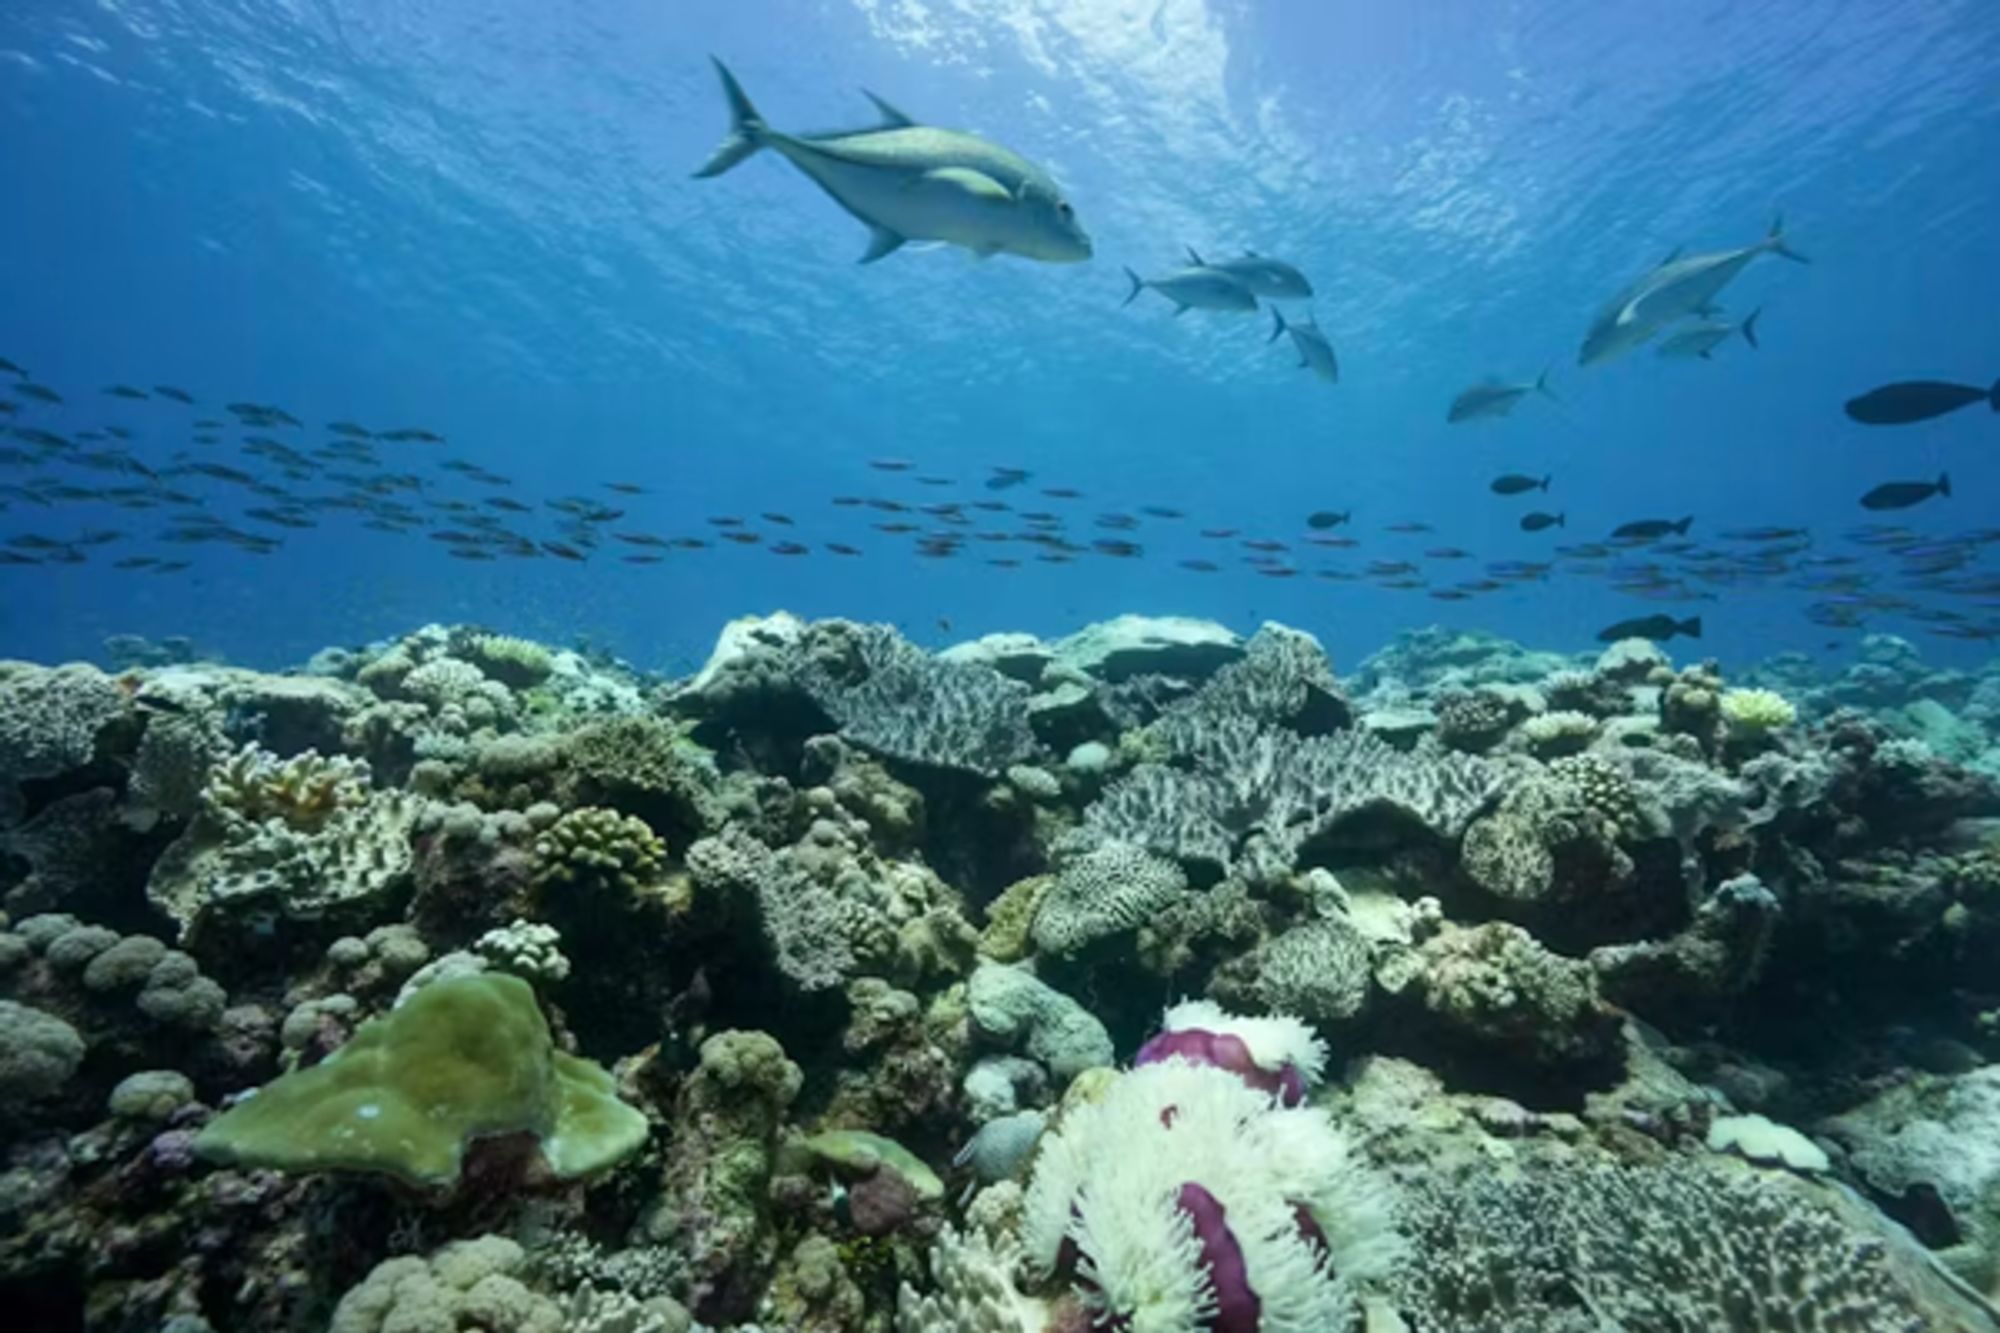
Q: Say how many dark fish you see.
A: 7